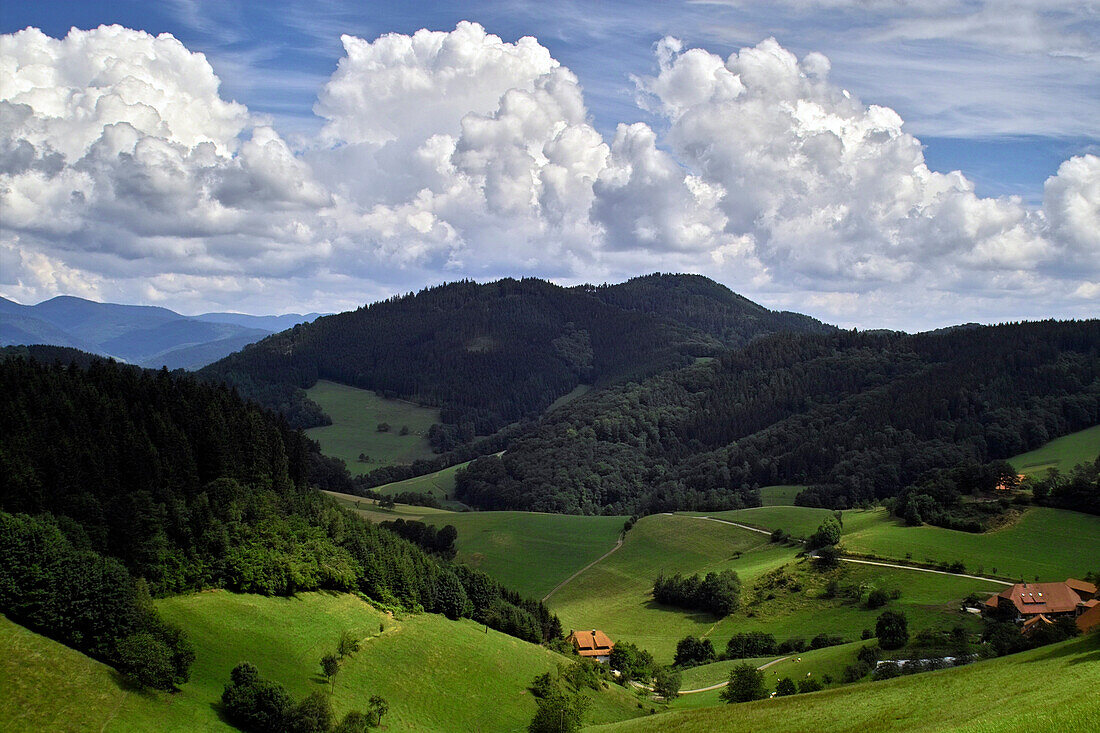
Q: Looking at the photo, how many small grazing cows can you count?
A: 7